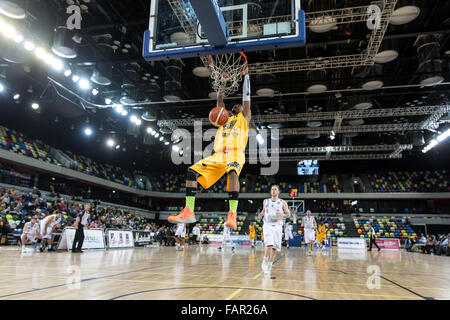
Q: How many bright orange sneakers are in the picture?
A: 2